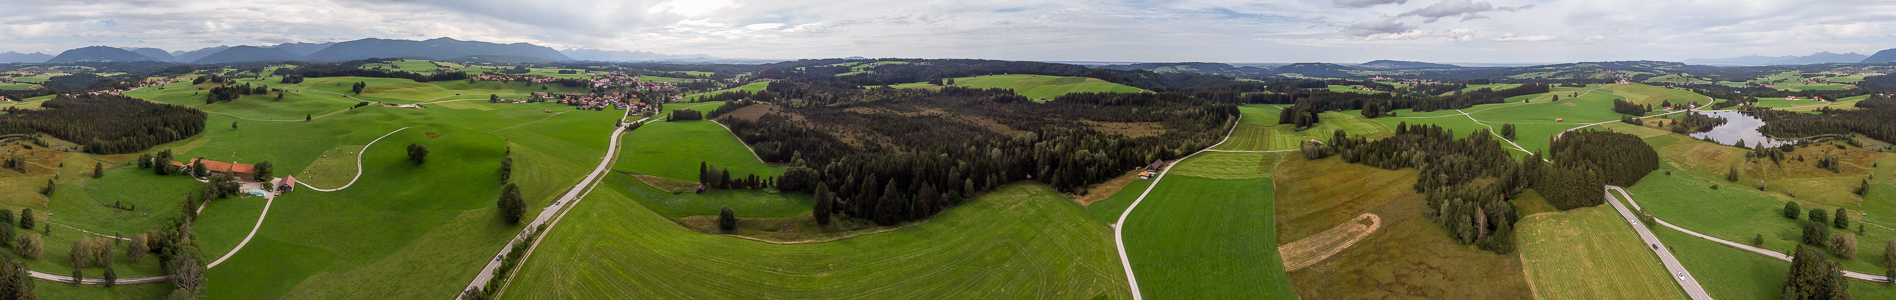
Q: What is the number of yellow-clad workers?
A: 0